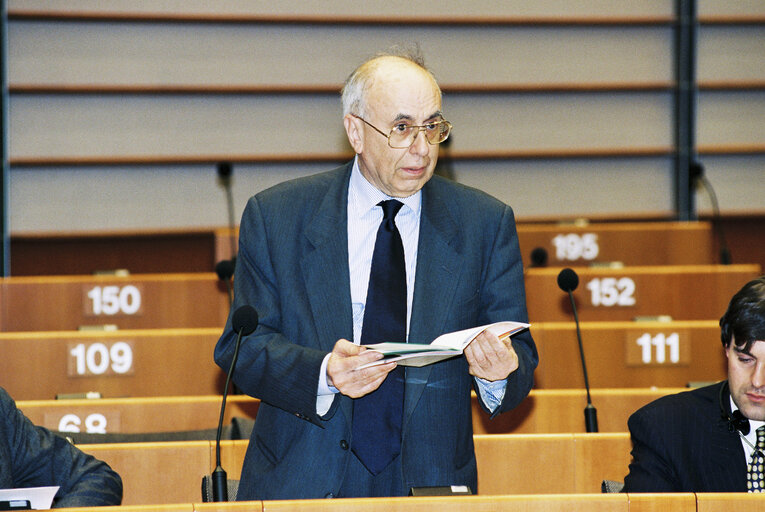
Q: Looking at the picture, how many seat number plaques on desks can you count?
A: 6